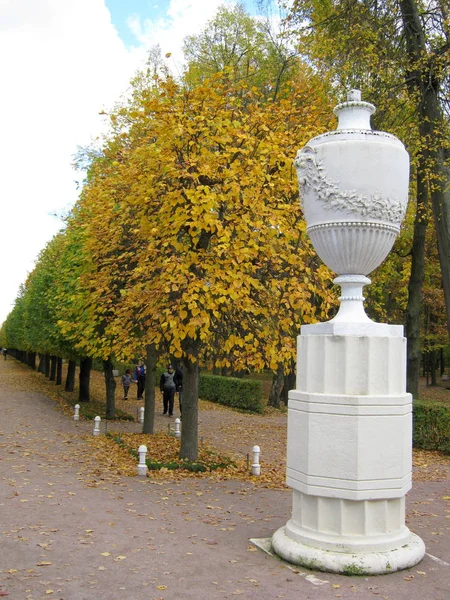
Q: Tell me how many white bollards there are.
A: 6